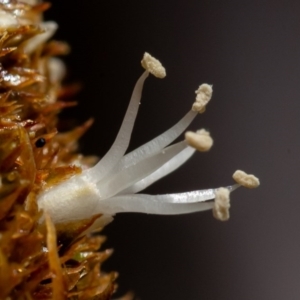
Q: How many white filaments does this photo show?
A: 6